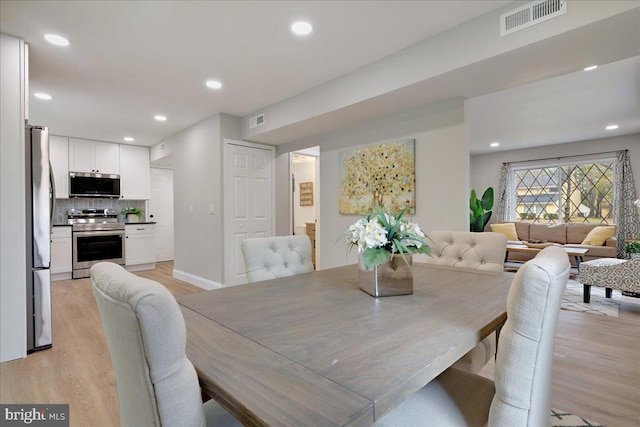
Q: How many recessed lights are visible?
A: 9